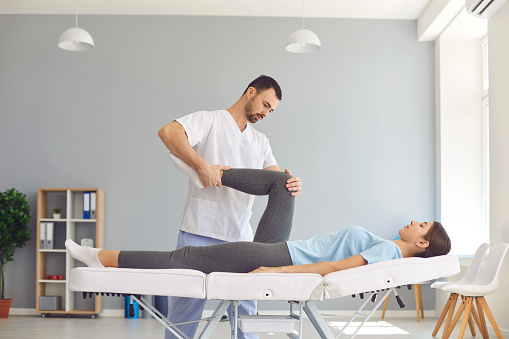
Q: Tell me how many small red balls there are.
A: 3